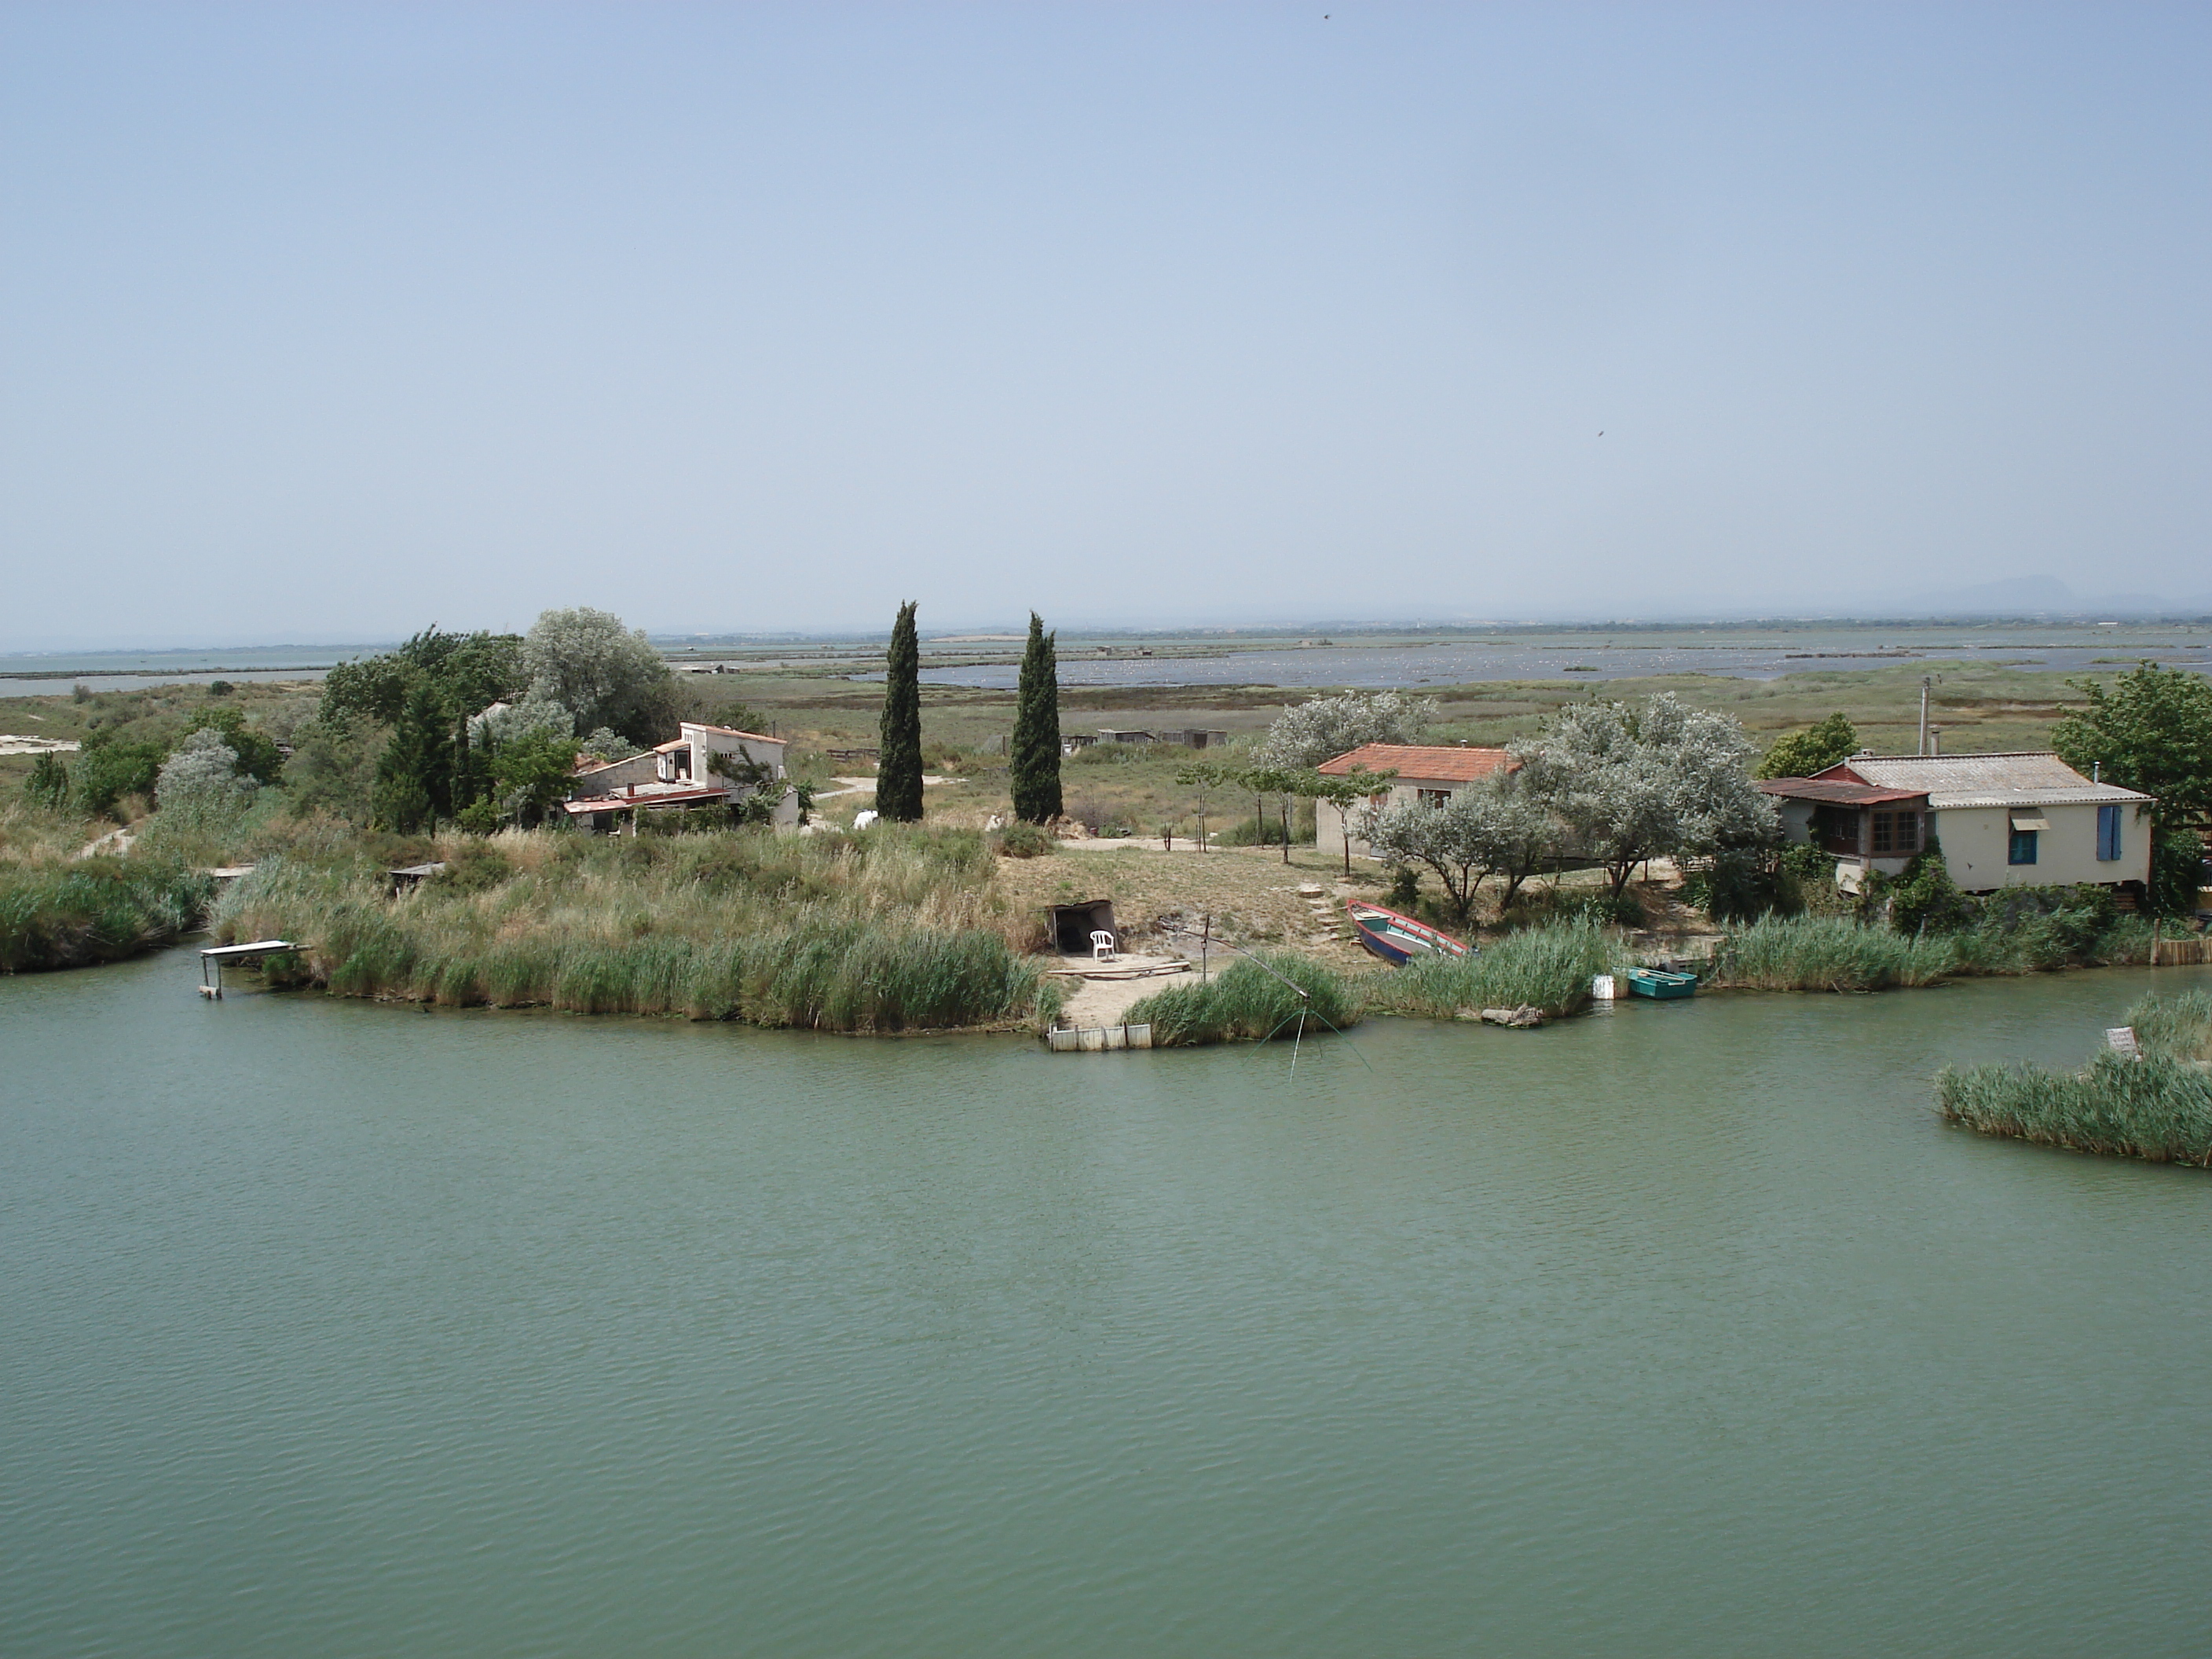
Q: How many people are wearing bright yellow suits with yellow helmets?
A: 0